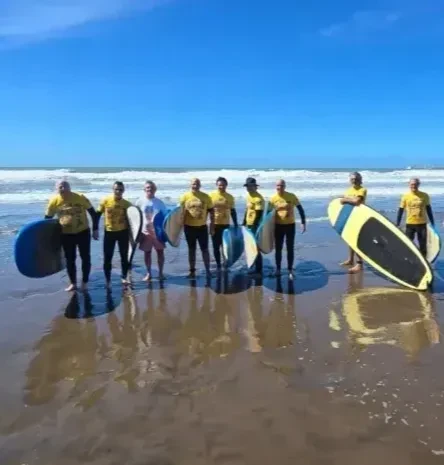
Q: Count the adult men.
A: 9